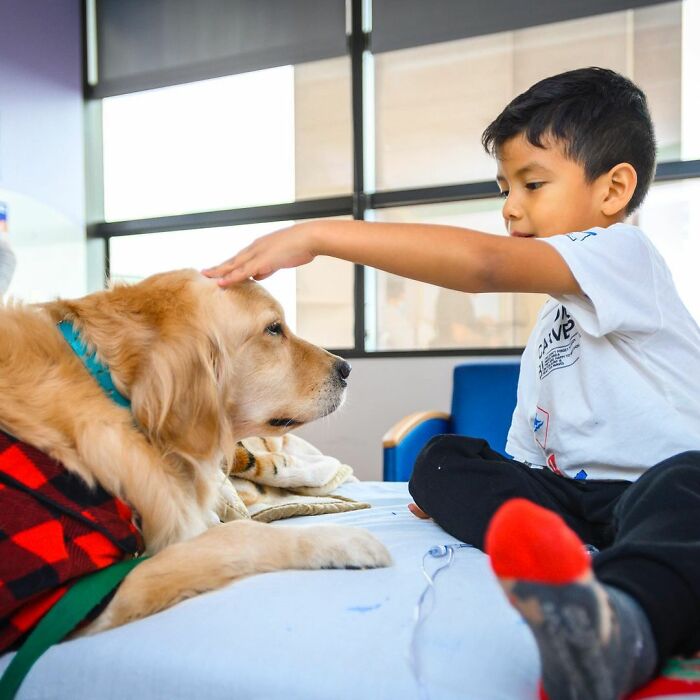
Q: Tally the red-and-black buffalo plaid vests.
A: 1